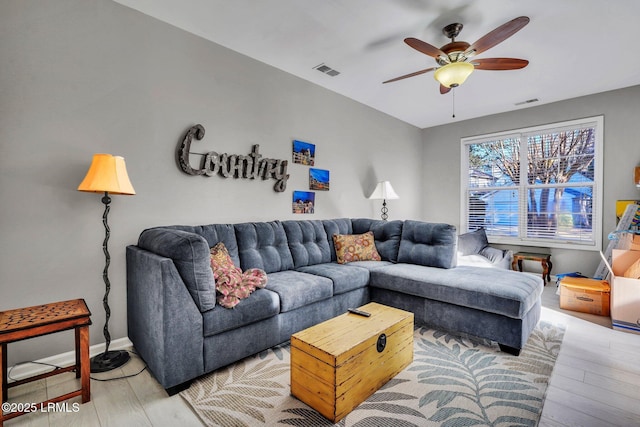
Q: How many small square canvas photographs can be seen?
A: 3